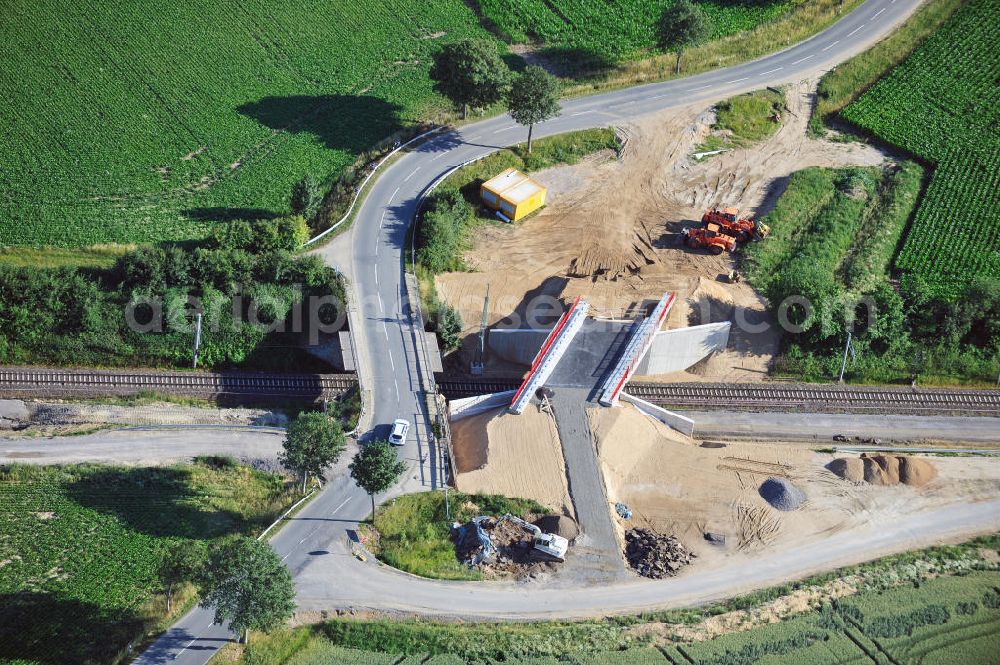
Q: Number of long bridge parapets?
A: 2